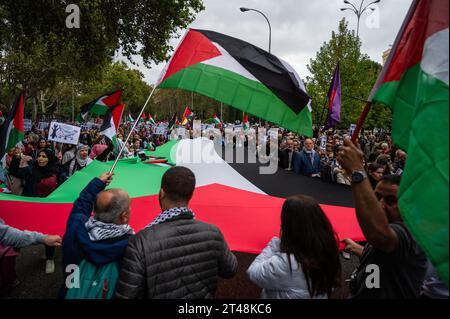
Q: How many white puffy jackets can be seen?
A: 1